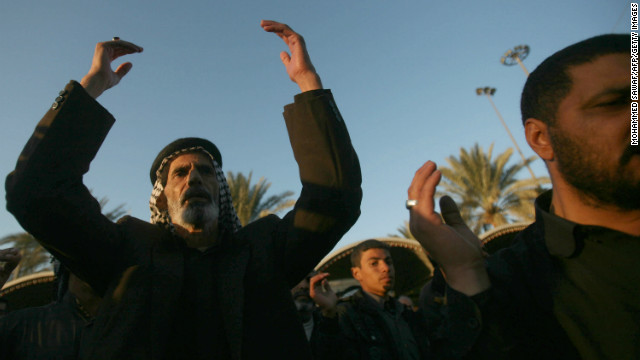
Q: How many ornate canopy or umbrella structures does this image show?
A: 3